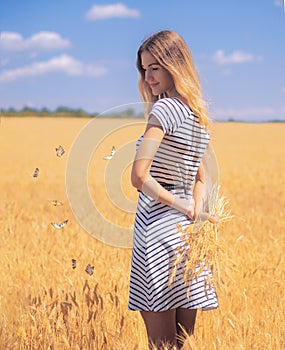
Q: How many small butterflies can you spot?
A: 7